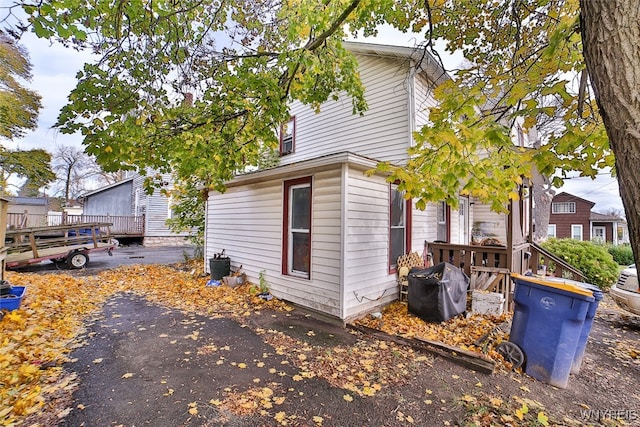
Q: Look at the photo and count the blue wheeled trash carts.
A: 2